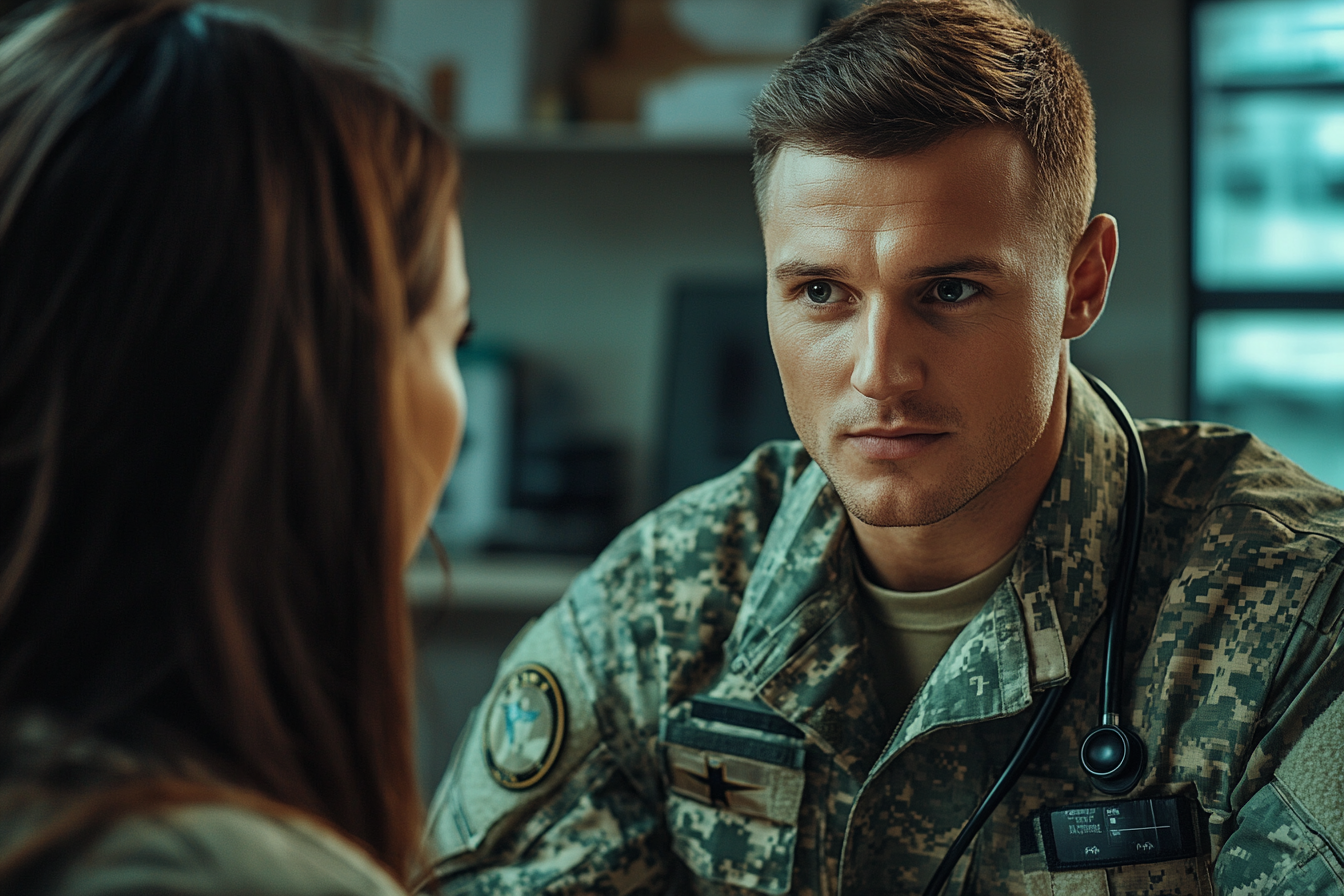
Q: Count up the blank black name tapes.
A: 2